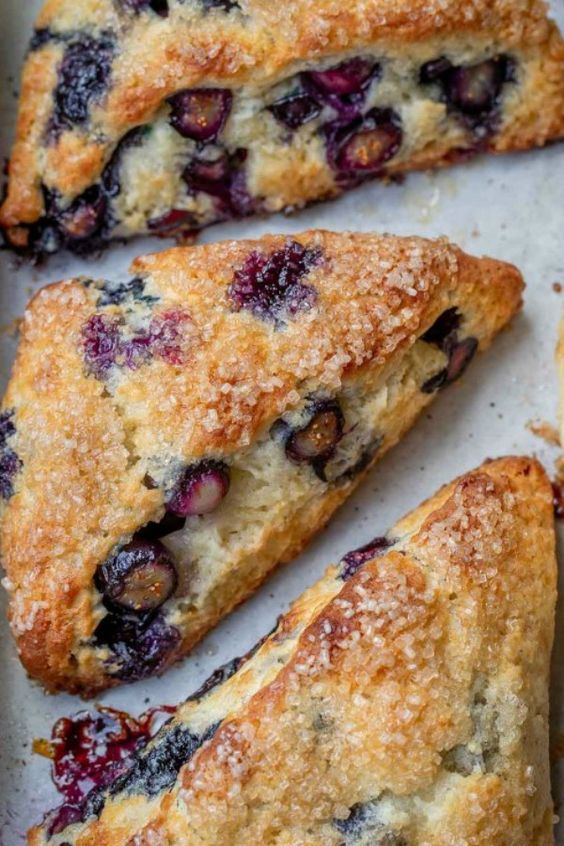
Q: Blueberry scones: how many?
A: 3